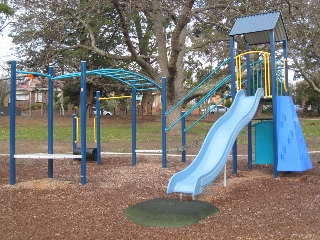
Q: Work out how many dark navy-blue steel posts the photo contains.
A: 12